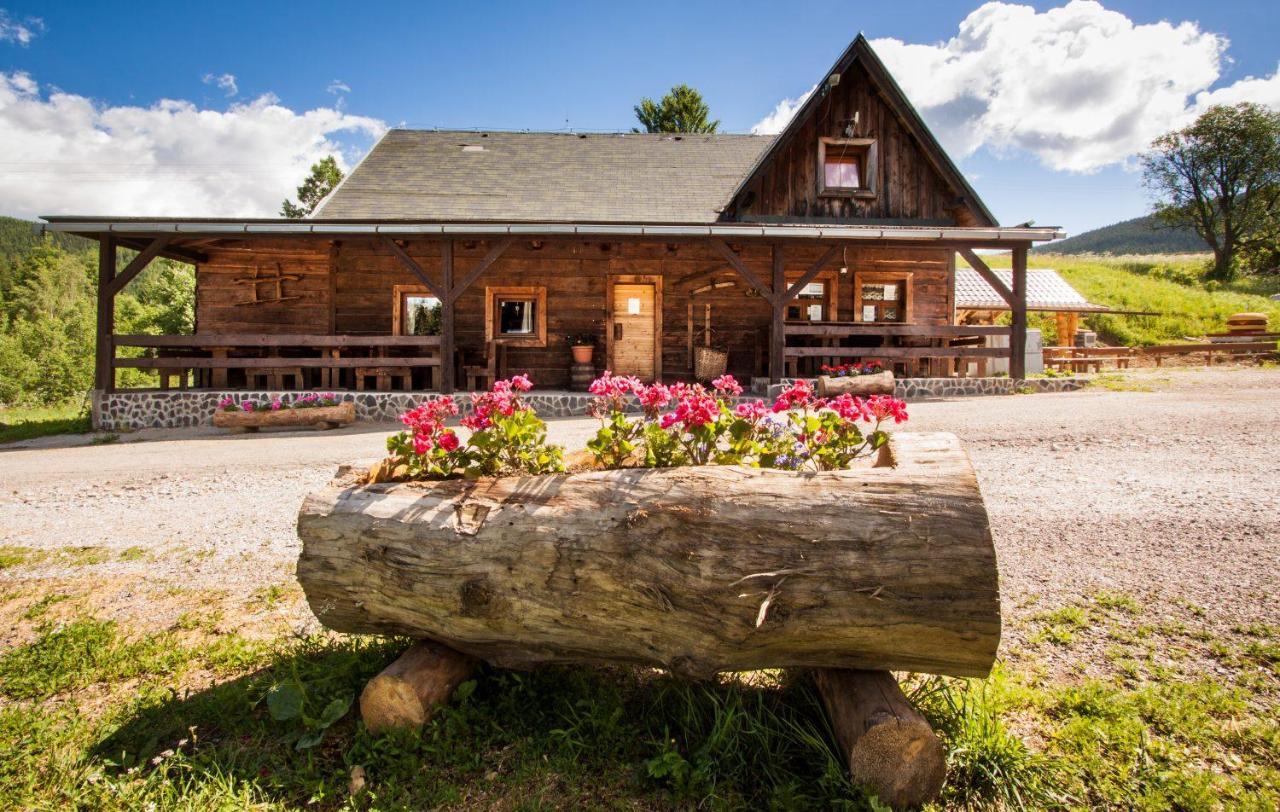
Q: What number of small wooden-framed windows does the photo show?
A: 5